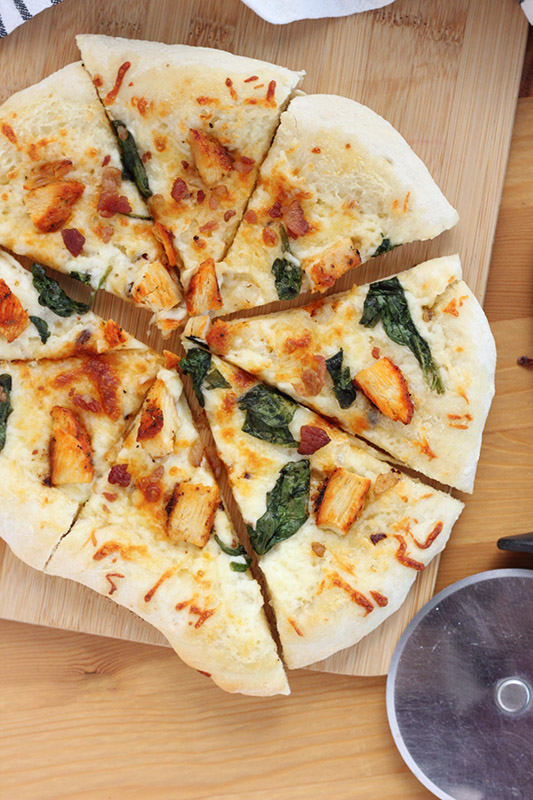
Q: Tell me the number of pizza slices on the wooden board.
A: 8